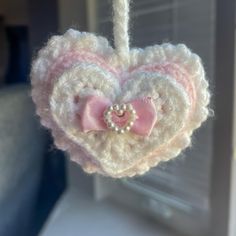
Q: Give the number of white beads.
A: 14